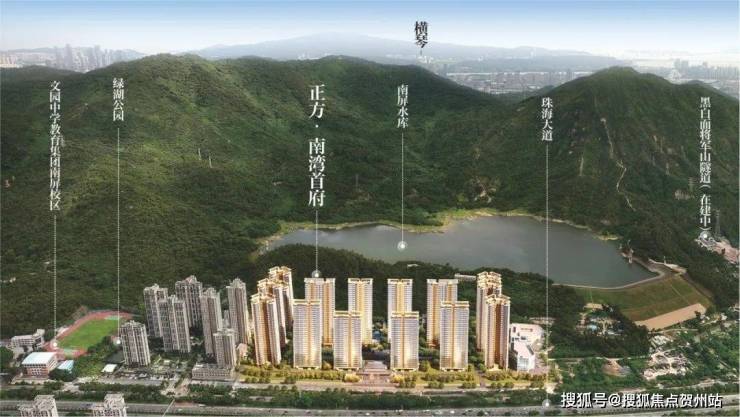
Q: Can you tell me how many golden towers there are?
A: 13